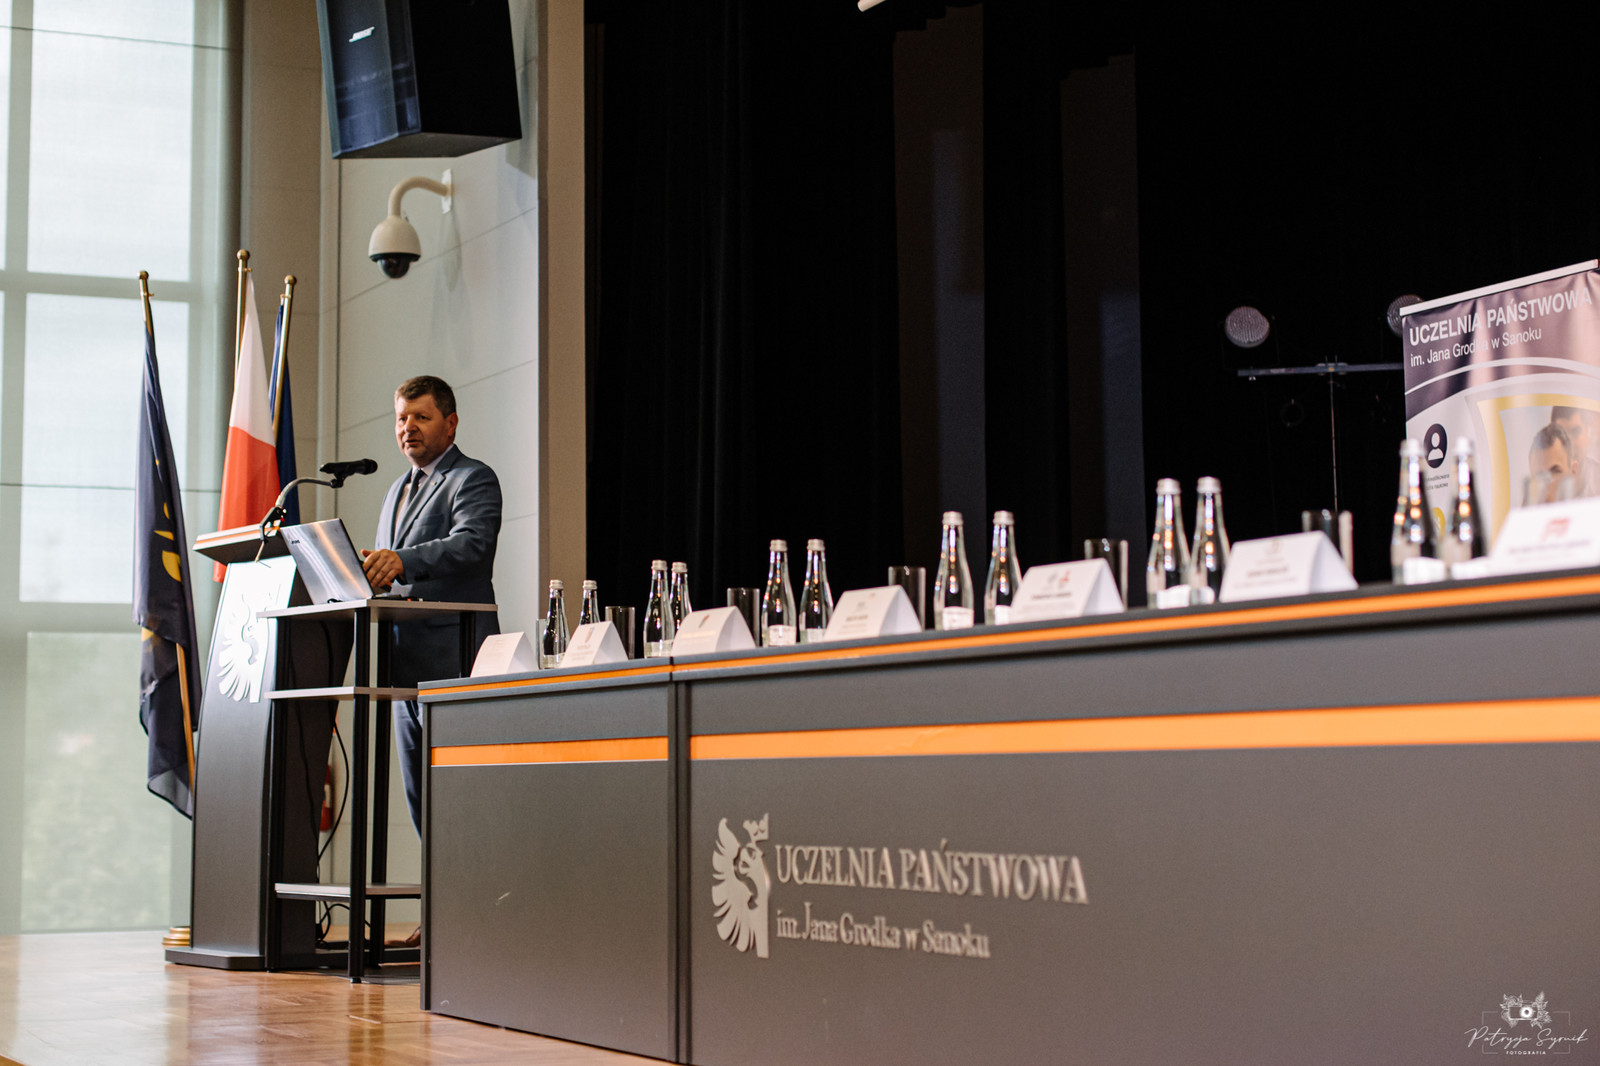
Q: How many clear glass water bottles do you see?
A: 12